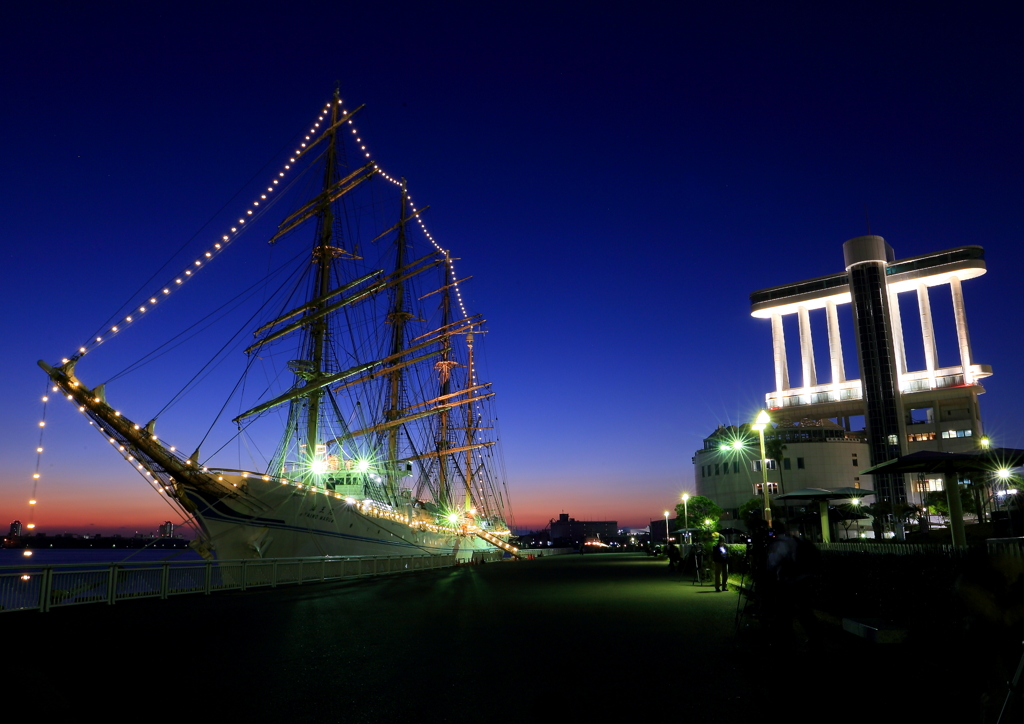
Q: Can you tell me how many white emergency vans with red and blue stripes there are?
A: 0